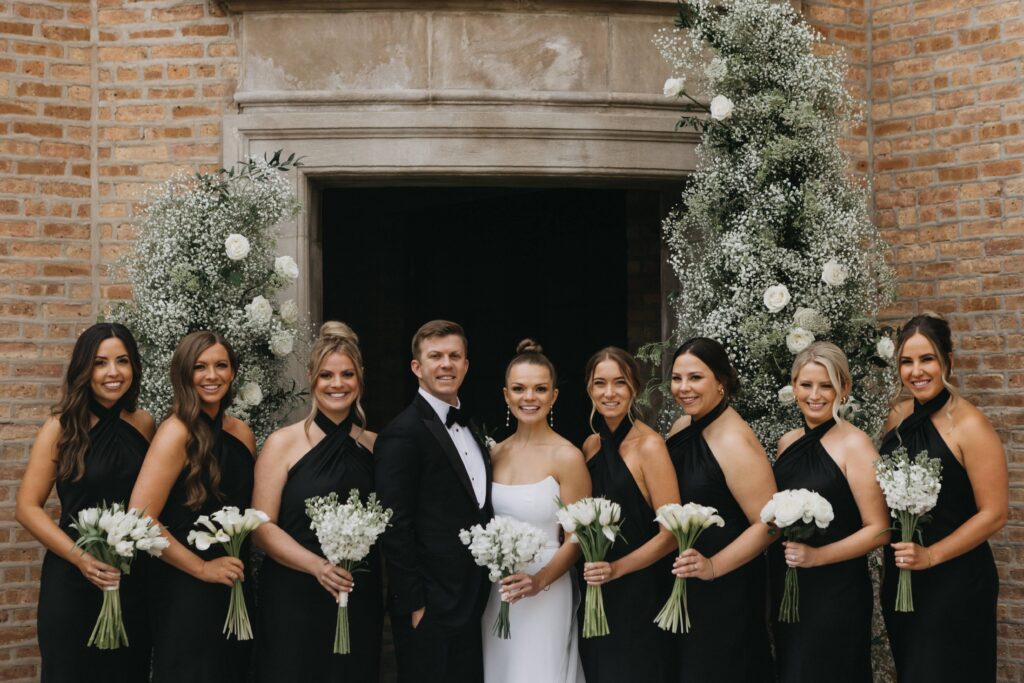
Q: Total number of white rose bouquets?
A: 1